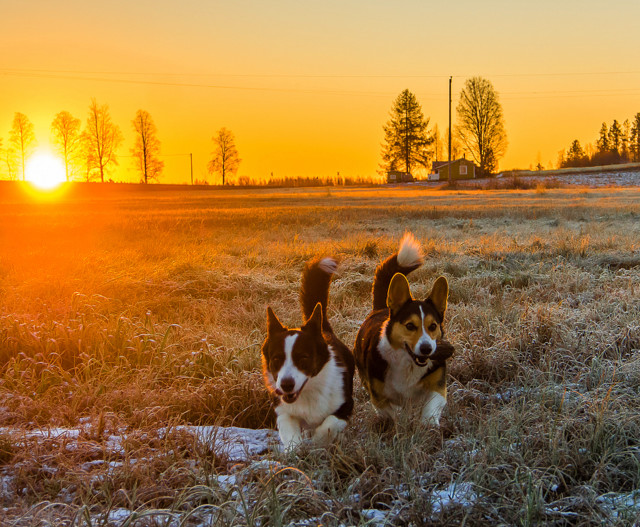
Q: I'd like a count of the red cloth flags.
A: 0